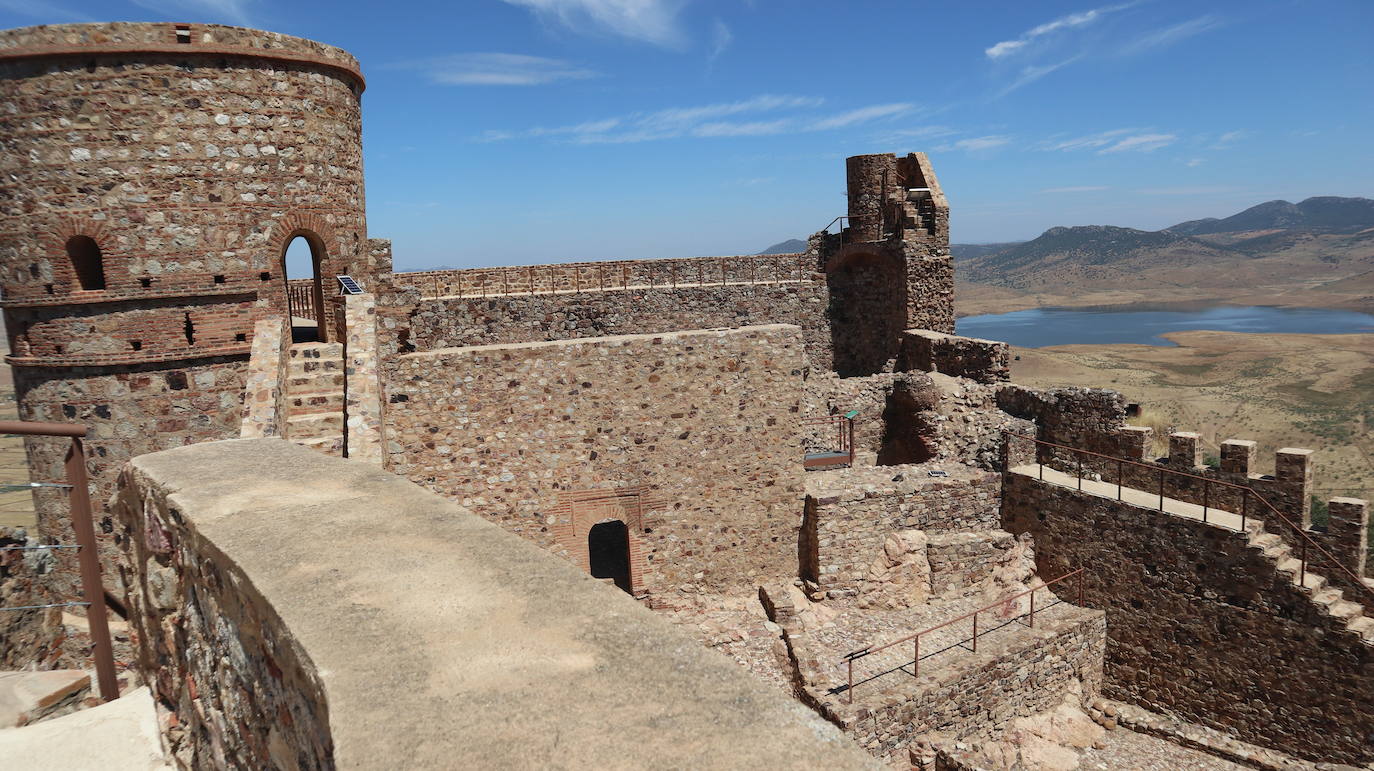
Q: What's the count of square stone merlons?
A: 5